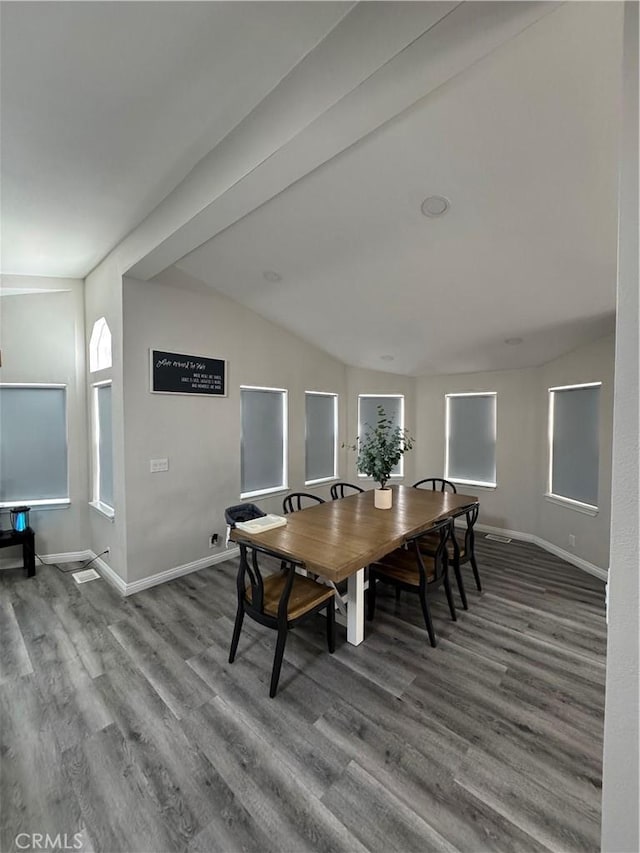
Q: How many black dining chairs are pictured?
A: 6